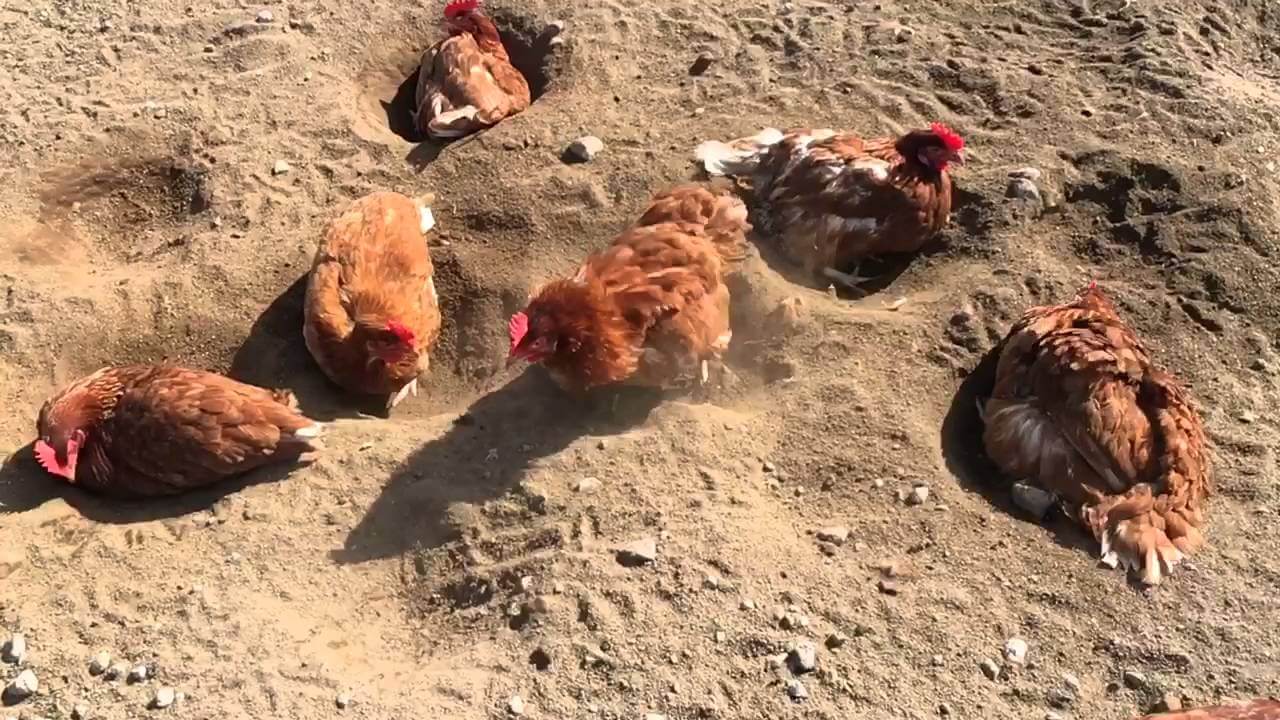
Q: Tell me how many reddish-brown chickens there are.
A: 6